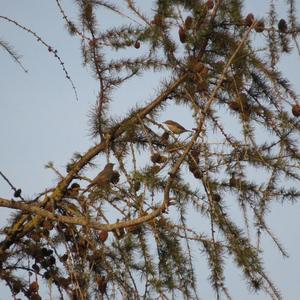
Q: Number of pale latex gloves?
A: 0